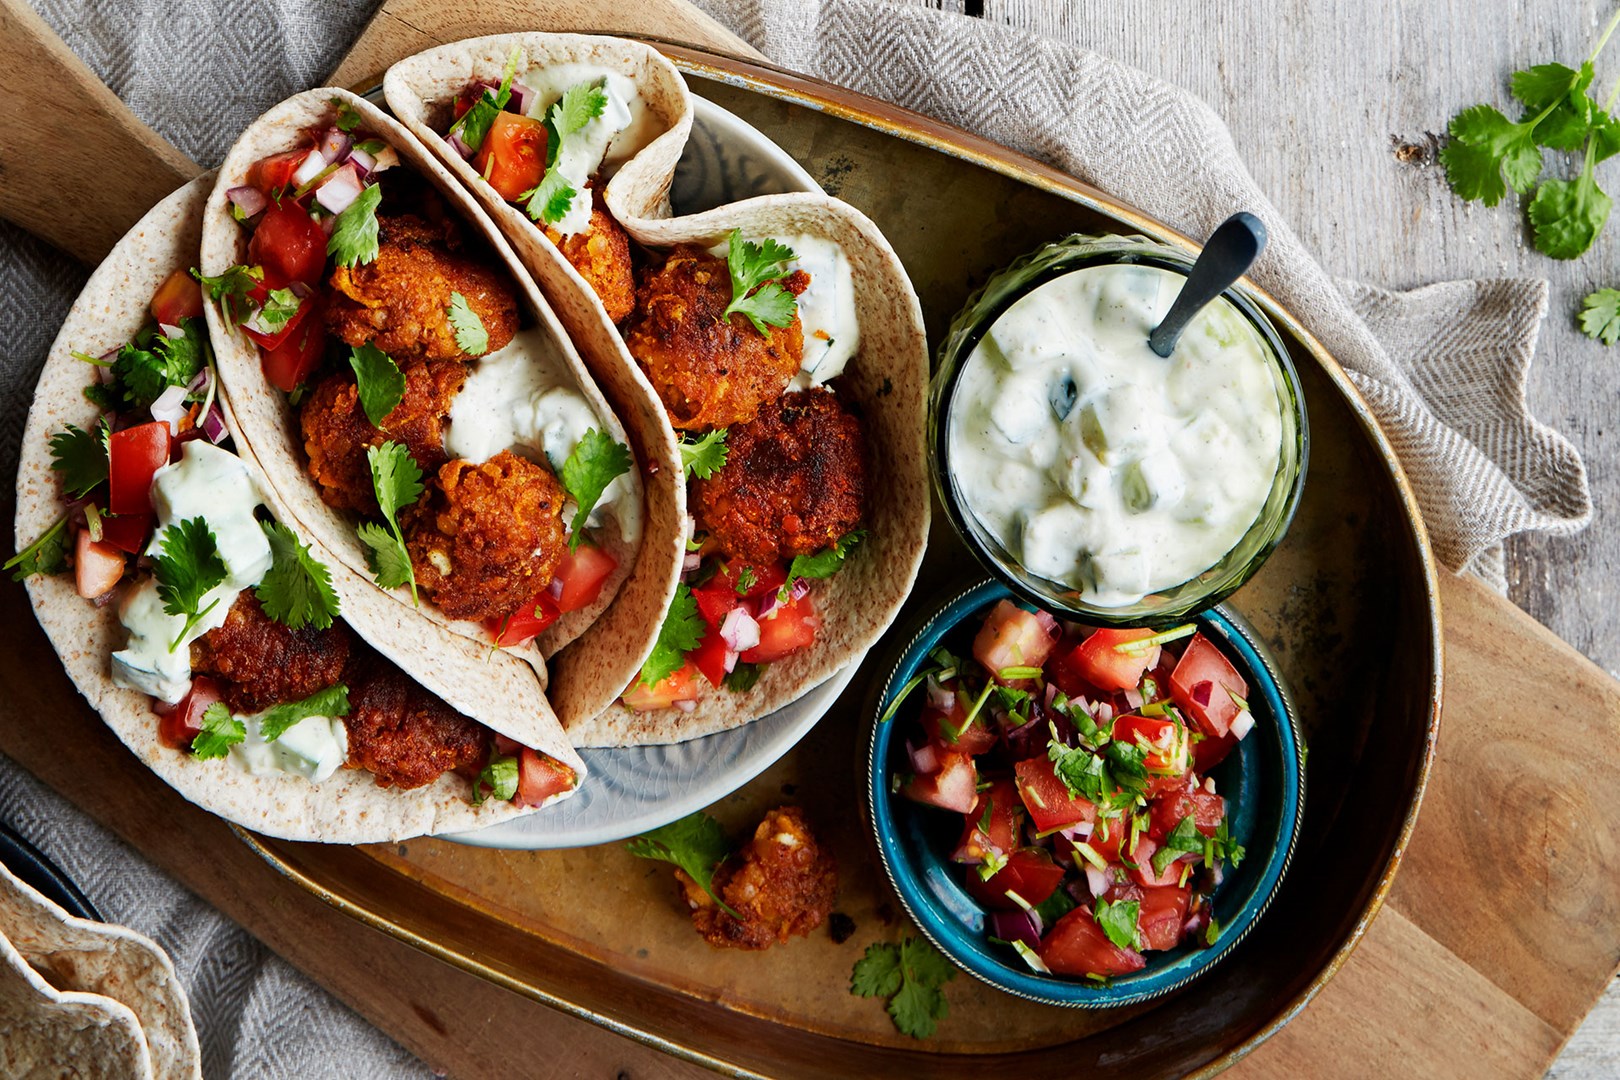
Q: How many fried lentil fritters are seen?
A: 9